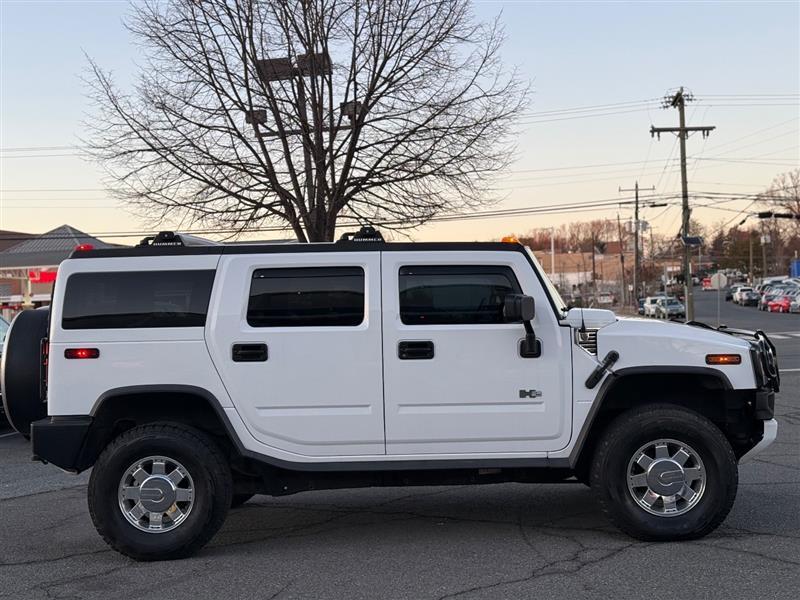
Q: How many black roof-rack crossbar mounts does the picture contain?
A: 2